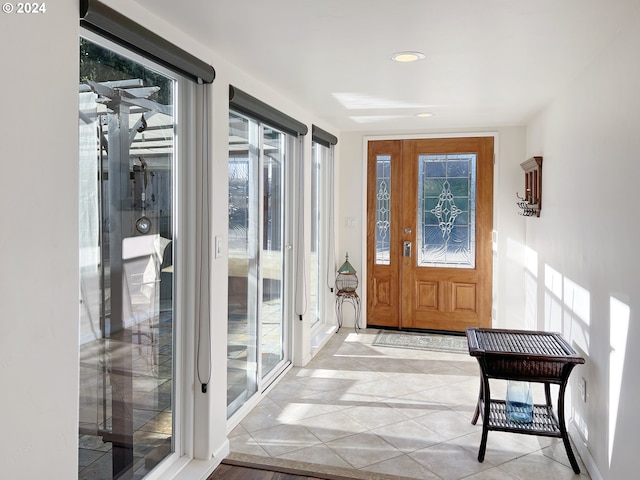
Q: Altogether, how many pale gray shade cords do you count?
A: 3